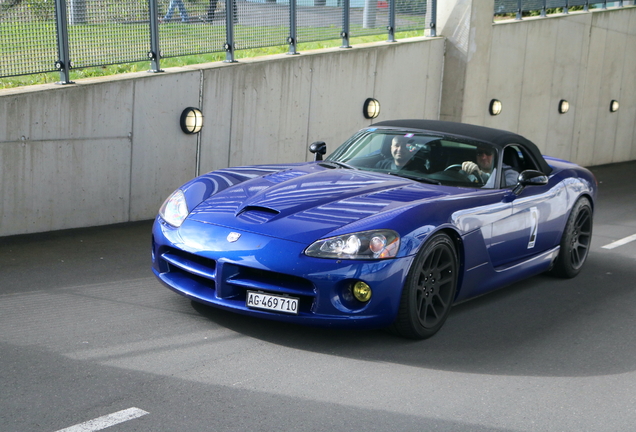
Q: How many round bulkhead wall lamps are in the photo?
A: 5